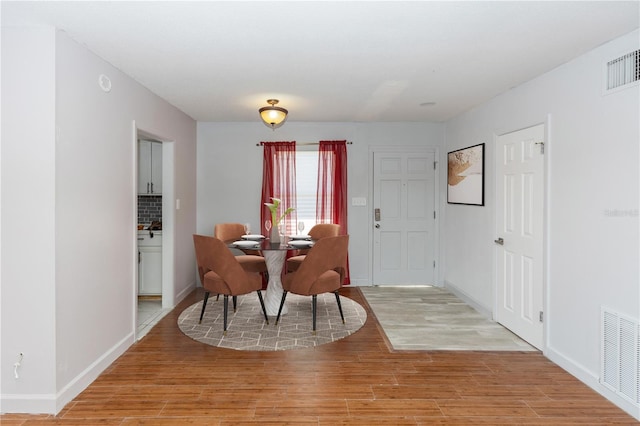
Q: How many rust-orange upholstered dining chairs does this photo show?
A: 4